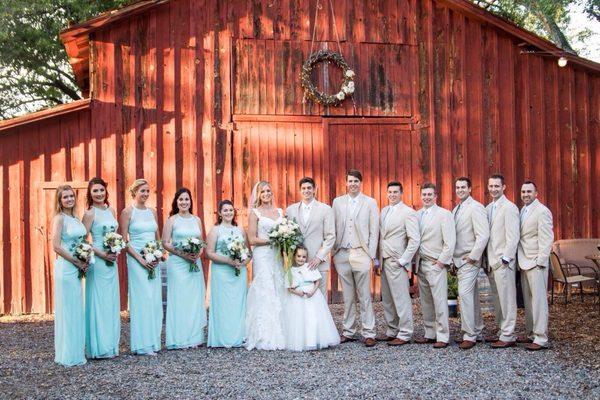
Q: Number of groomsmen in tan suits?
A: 6